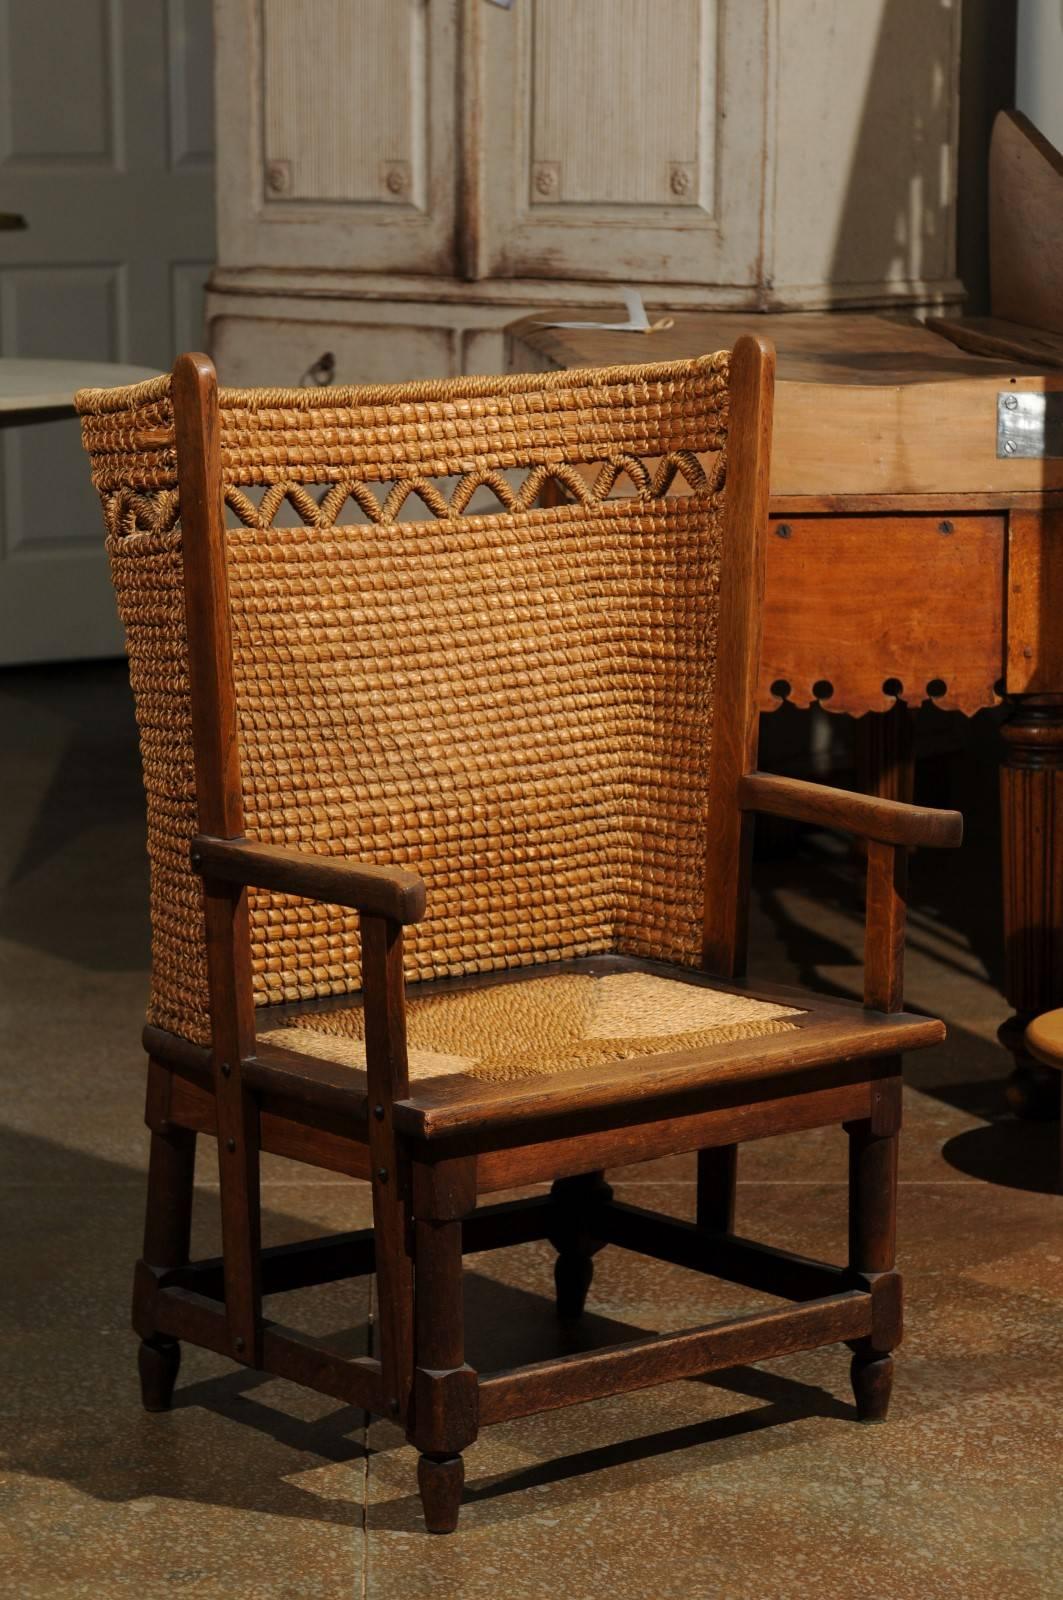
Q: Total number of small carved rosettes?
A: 4